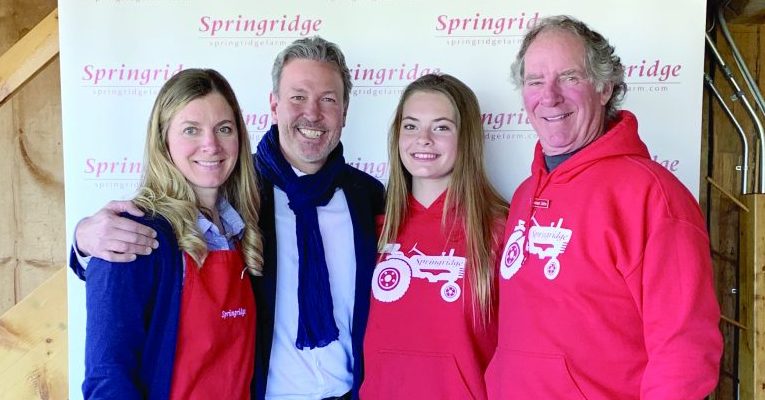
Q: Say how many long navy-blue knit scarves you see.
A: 1